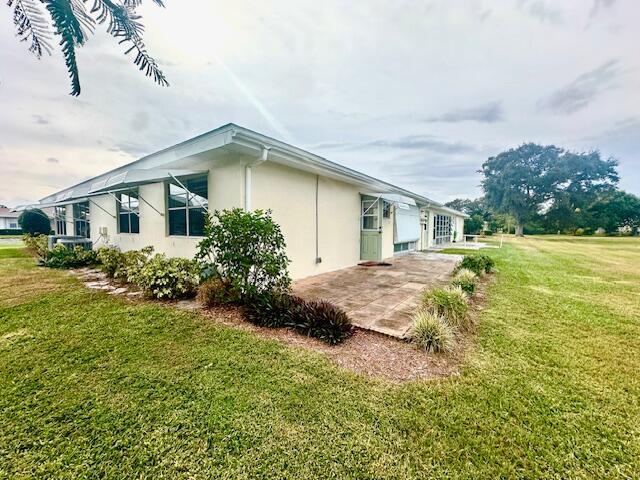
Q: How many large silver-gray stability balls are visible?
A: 0